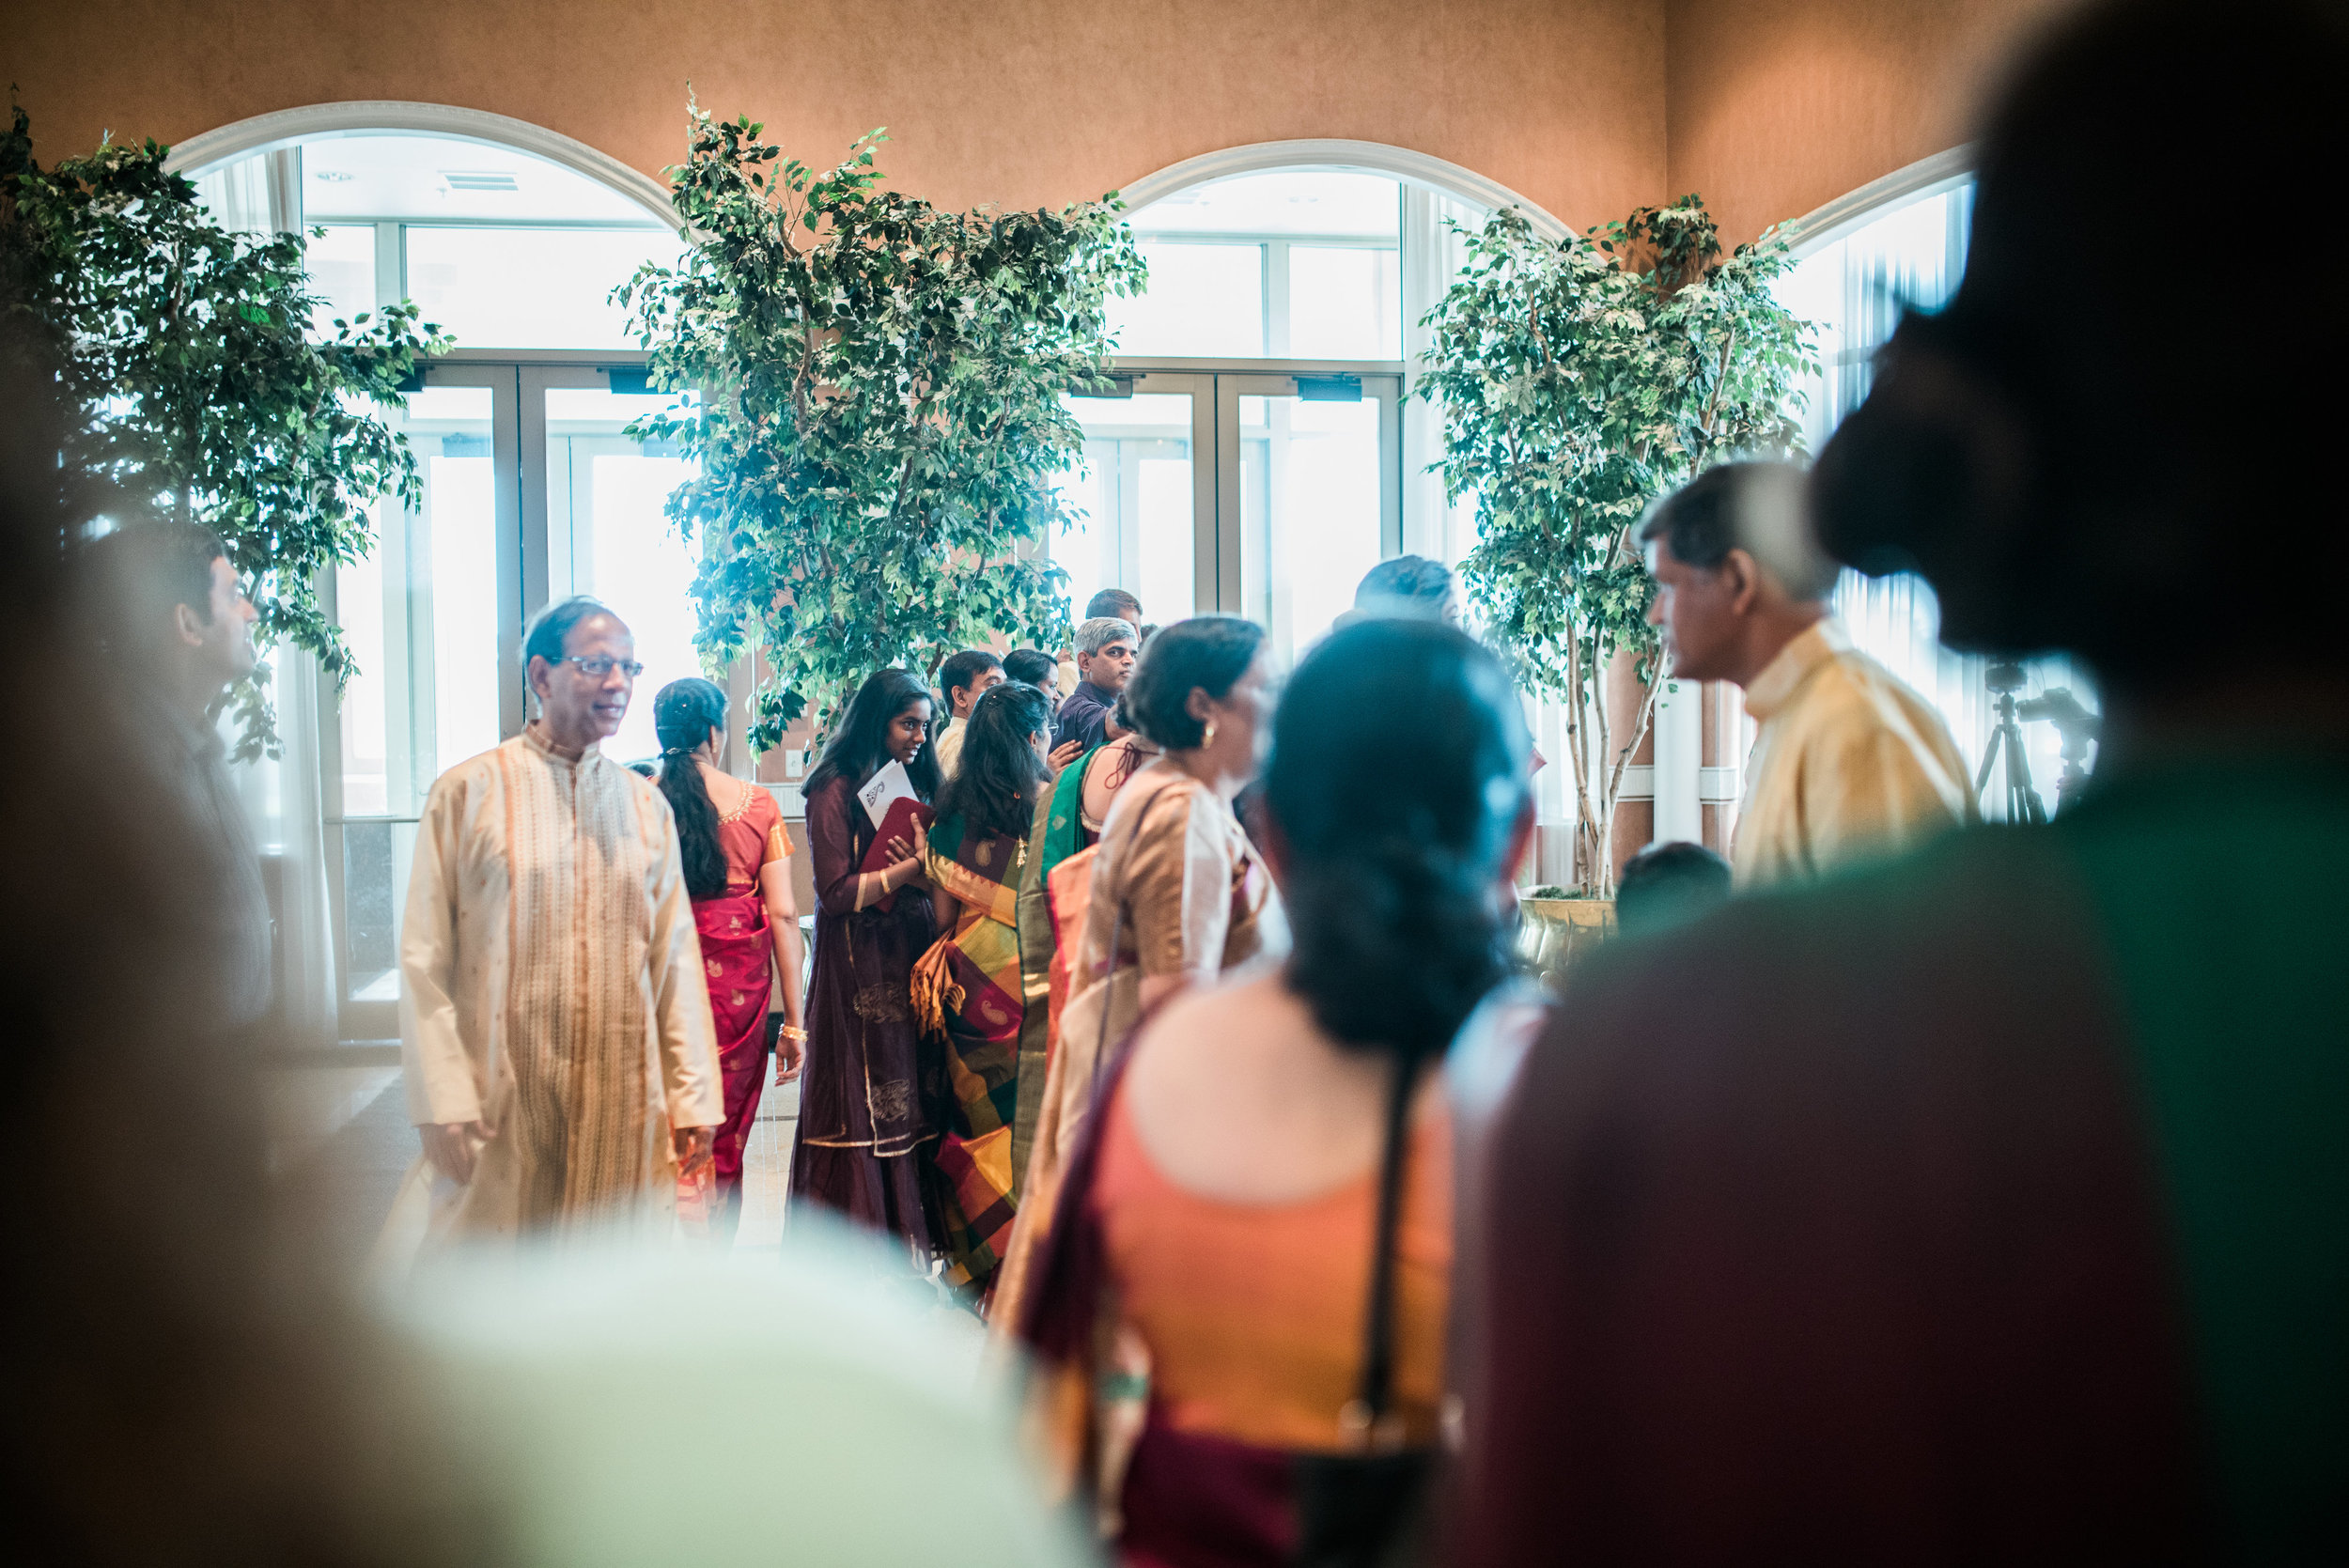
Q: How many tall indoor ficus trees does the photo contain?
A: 3